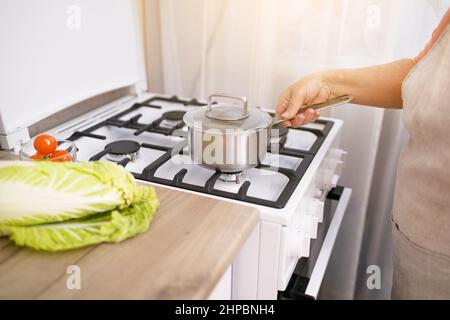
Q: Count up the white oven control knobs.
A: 6